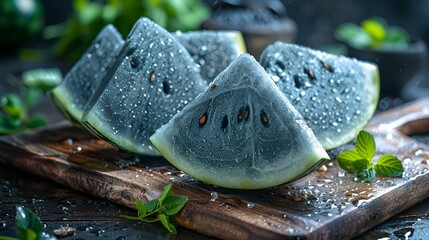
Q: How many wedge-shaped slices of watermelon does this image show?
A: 5